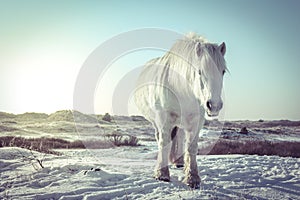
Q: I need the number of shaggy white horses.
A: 1